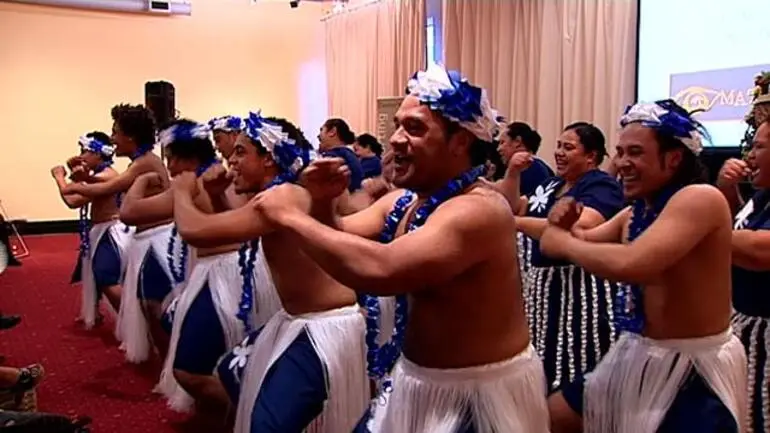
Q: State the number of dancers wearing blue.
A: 12